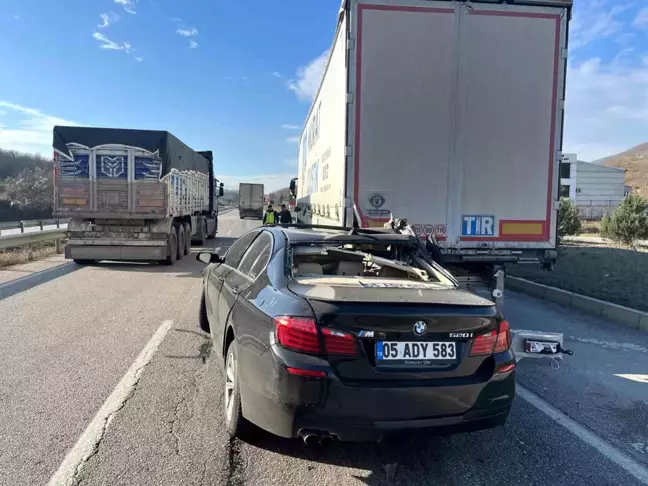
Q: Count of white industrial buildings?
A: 1